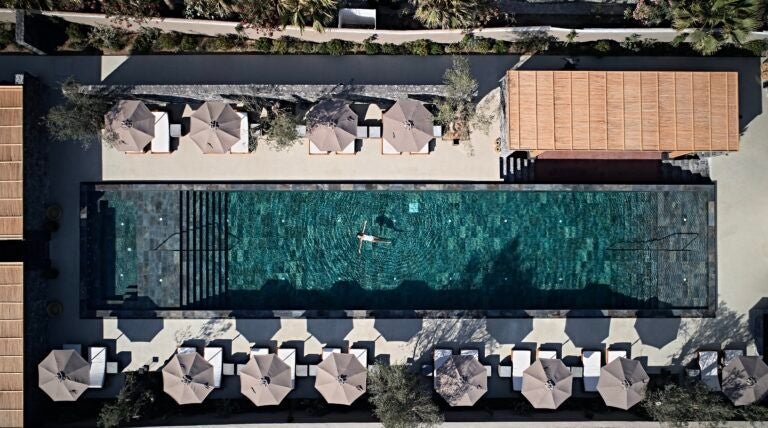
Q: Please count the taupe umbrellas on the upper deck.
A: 4